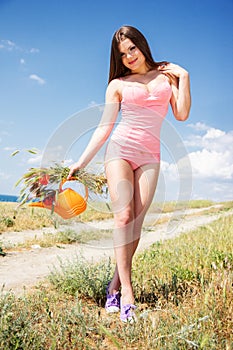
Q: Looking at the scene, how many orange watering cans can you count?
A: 1